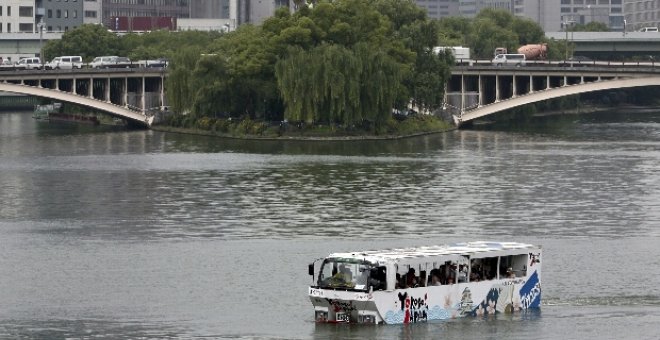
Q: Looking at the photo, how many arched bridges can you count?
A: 2